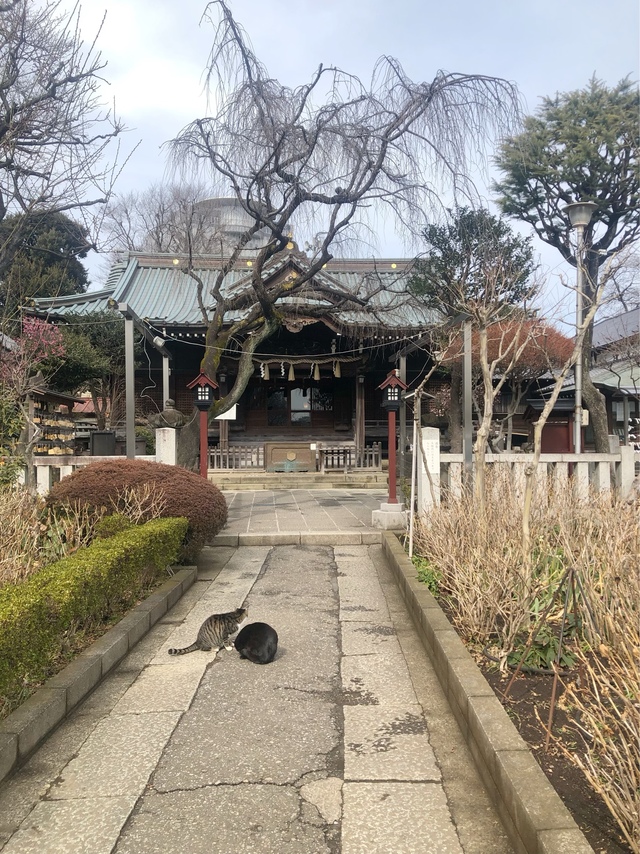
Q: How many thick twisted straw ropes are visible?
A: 1